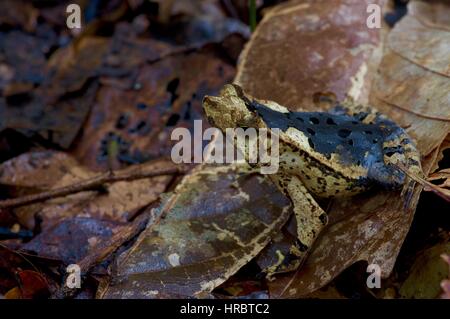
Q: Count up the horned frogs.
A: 1